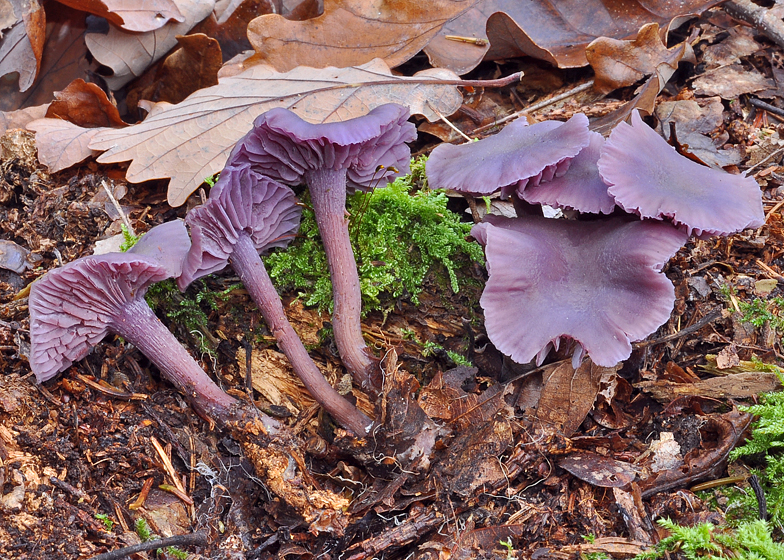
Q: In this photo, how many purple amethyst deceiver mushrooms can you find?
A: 7